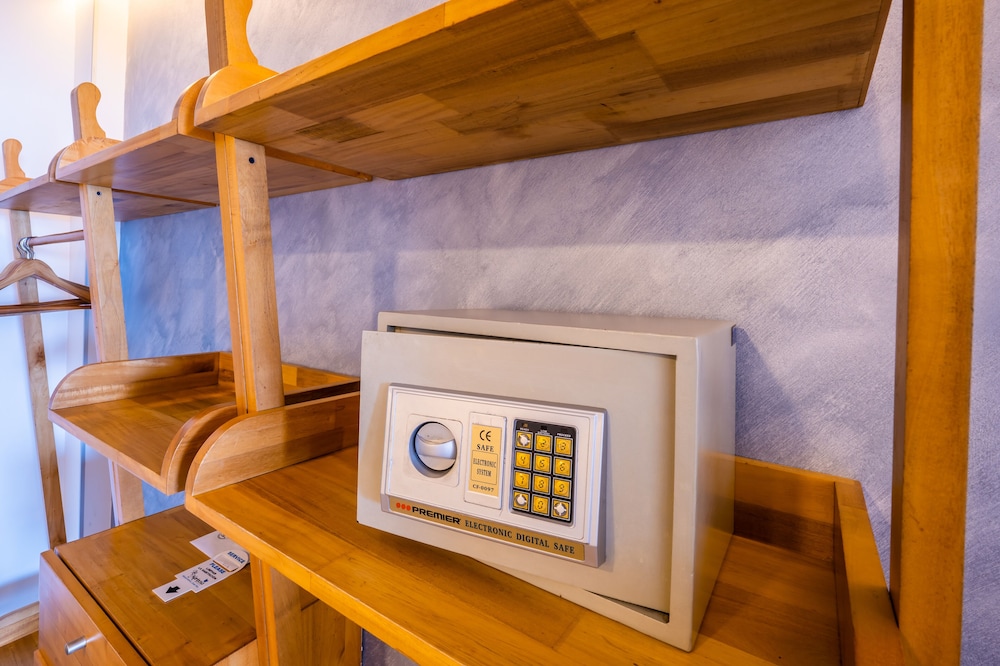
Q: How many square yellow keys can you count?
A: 12